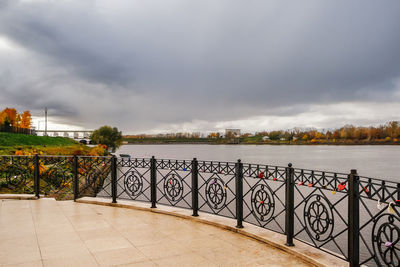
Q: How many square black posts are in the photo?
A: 8